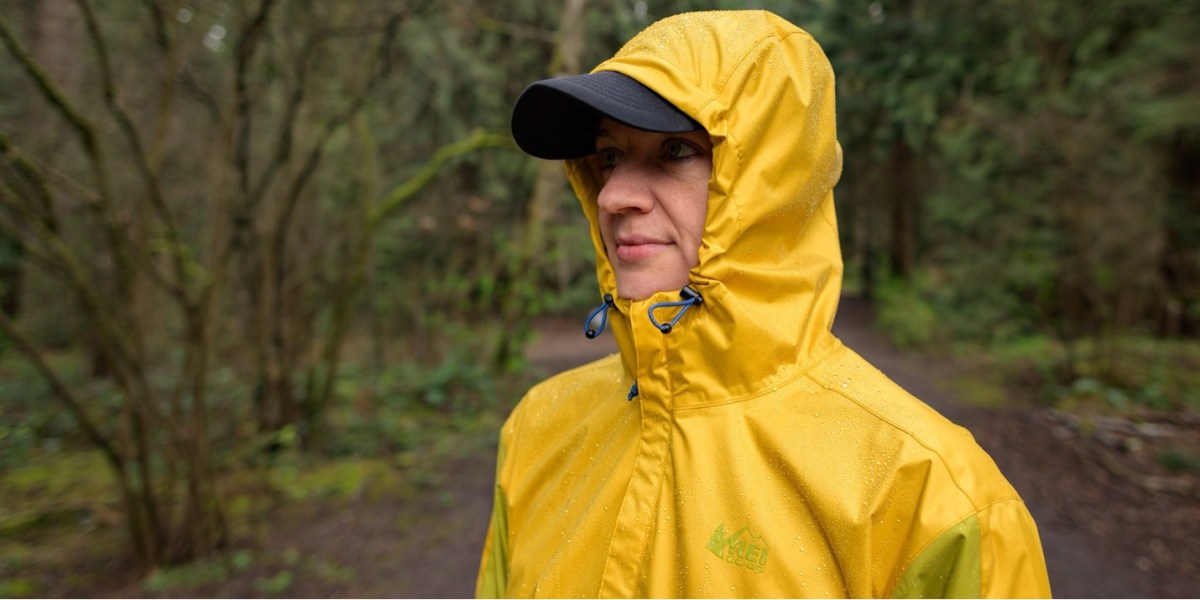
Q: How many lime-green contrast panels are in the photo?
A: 2